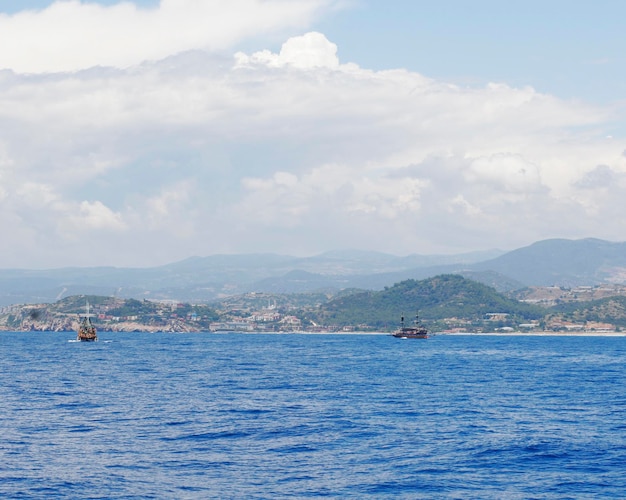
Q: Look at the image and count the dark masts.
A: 2